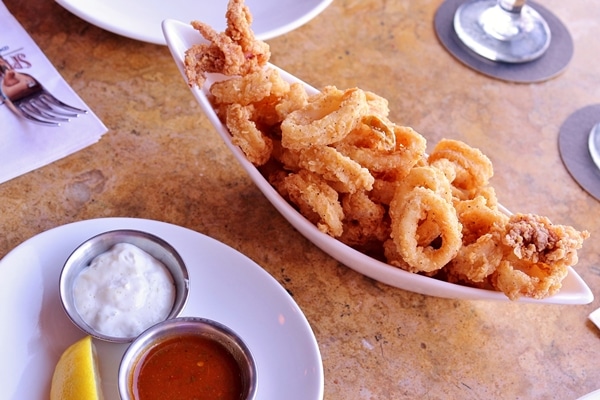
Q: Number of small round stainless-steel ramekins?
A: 2